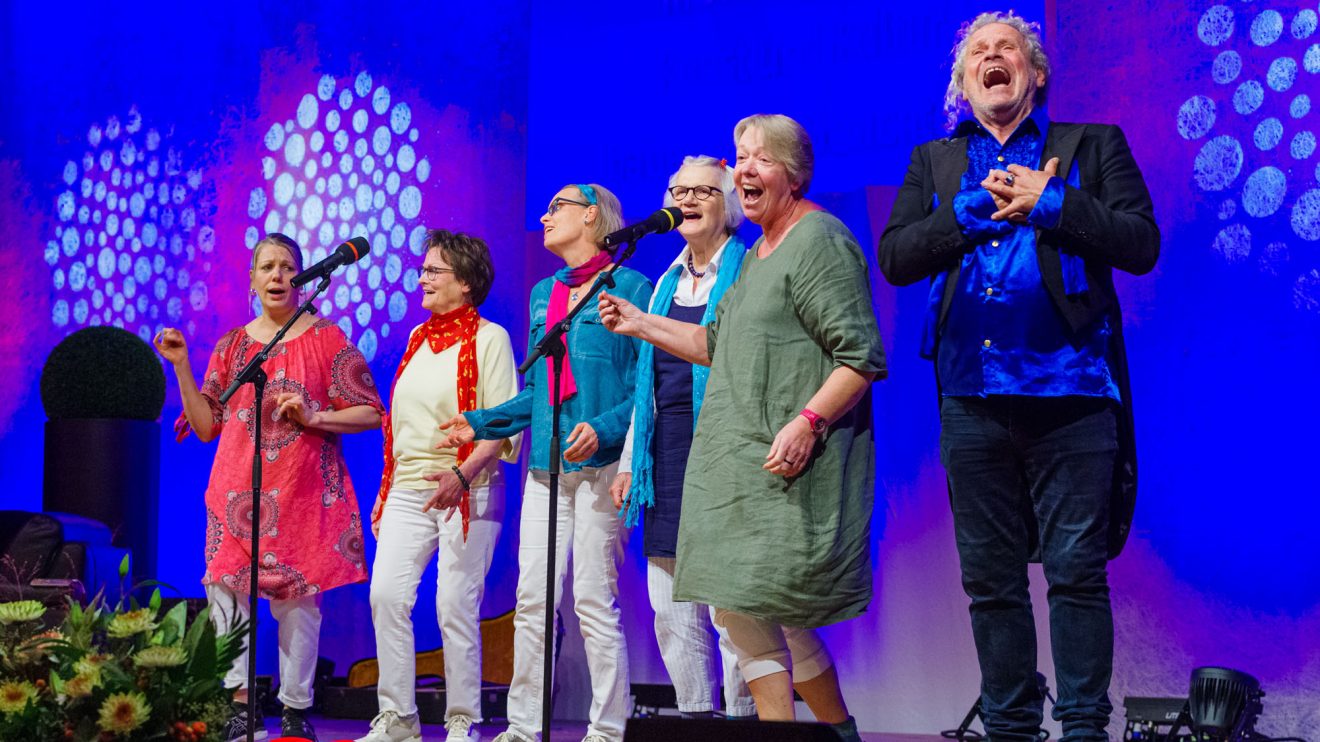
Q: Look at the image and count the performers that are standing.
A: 6